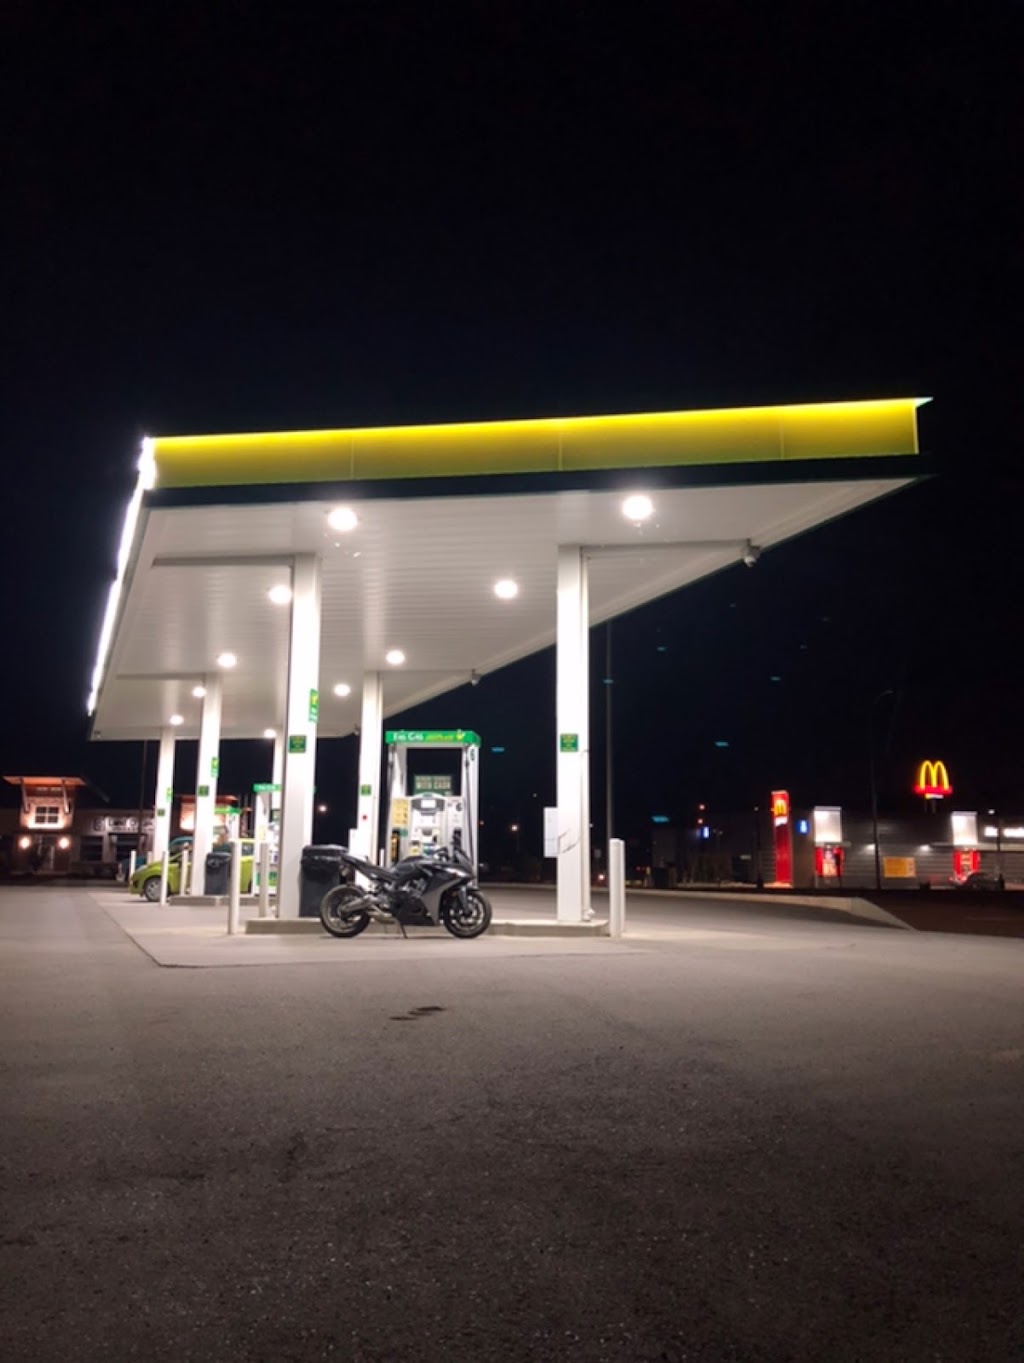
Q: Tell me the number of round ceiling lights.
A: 10